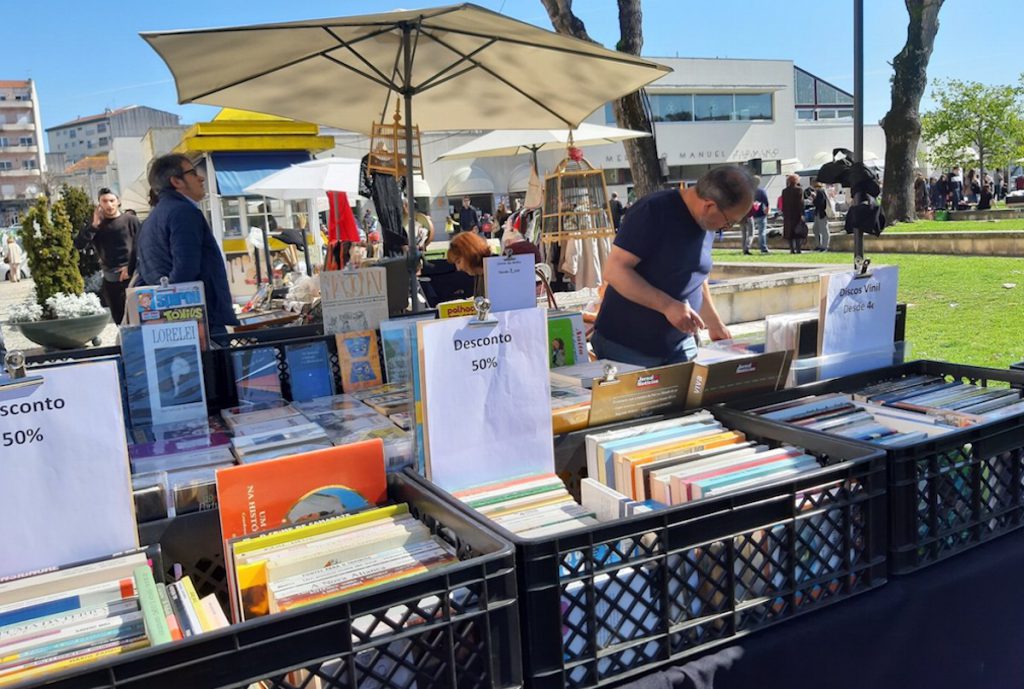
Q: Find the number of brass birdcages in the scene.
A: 2